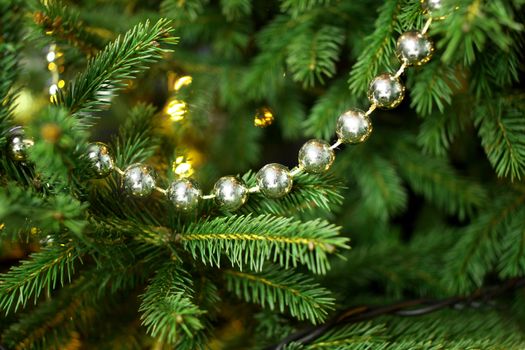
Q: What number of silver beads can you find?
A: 11